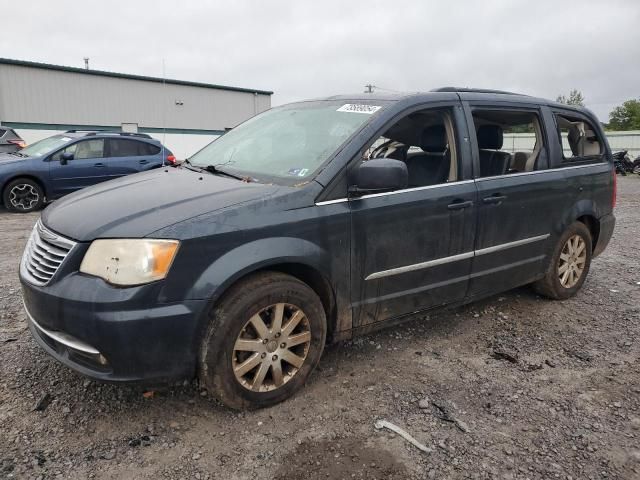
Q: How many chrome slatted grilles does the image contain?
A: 1